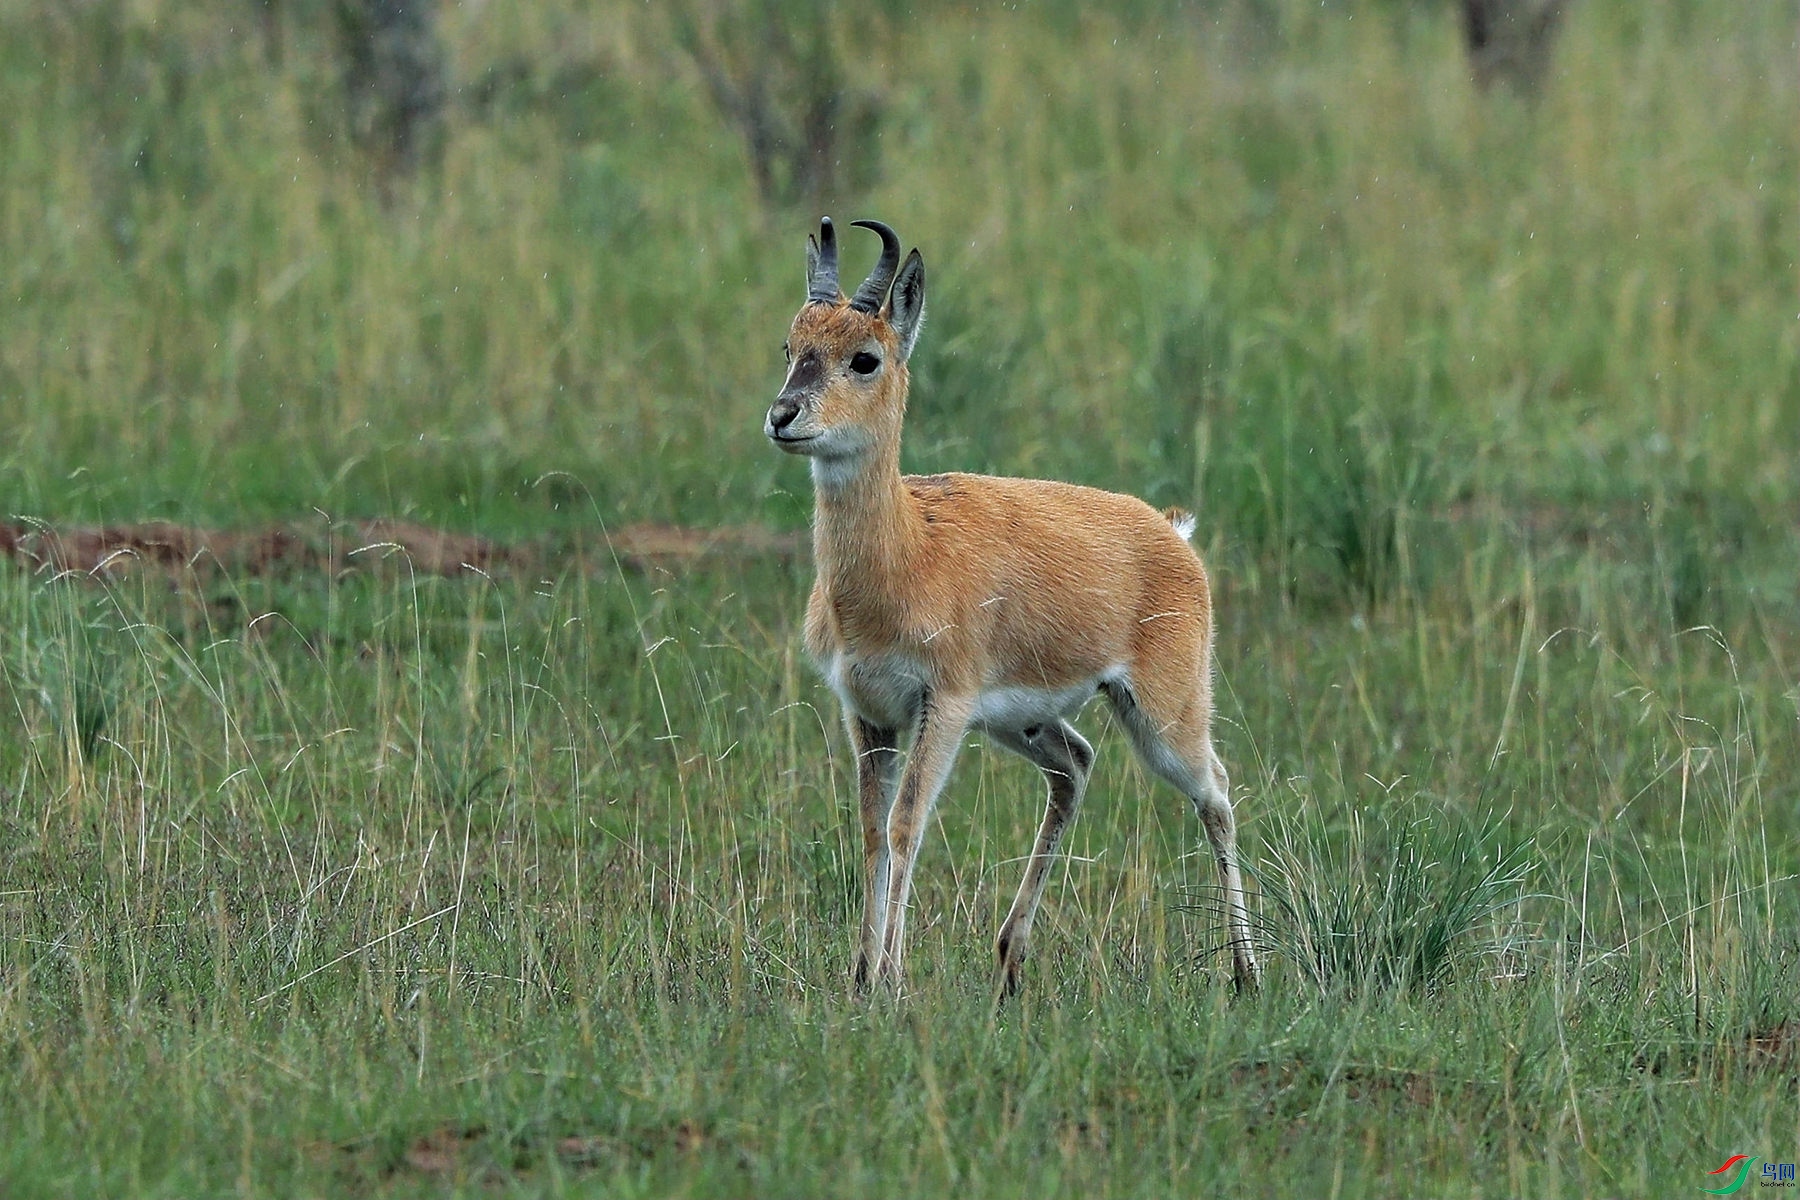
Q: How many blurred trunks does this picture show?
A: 3